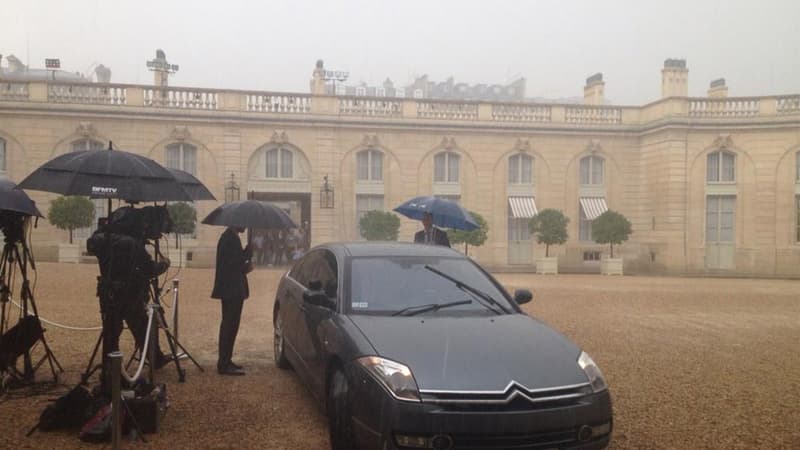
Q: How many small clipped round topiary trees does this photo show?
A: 6